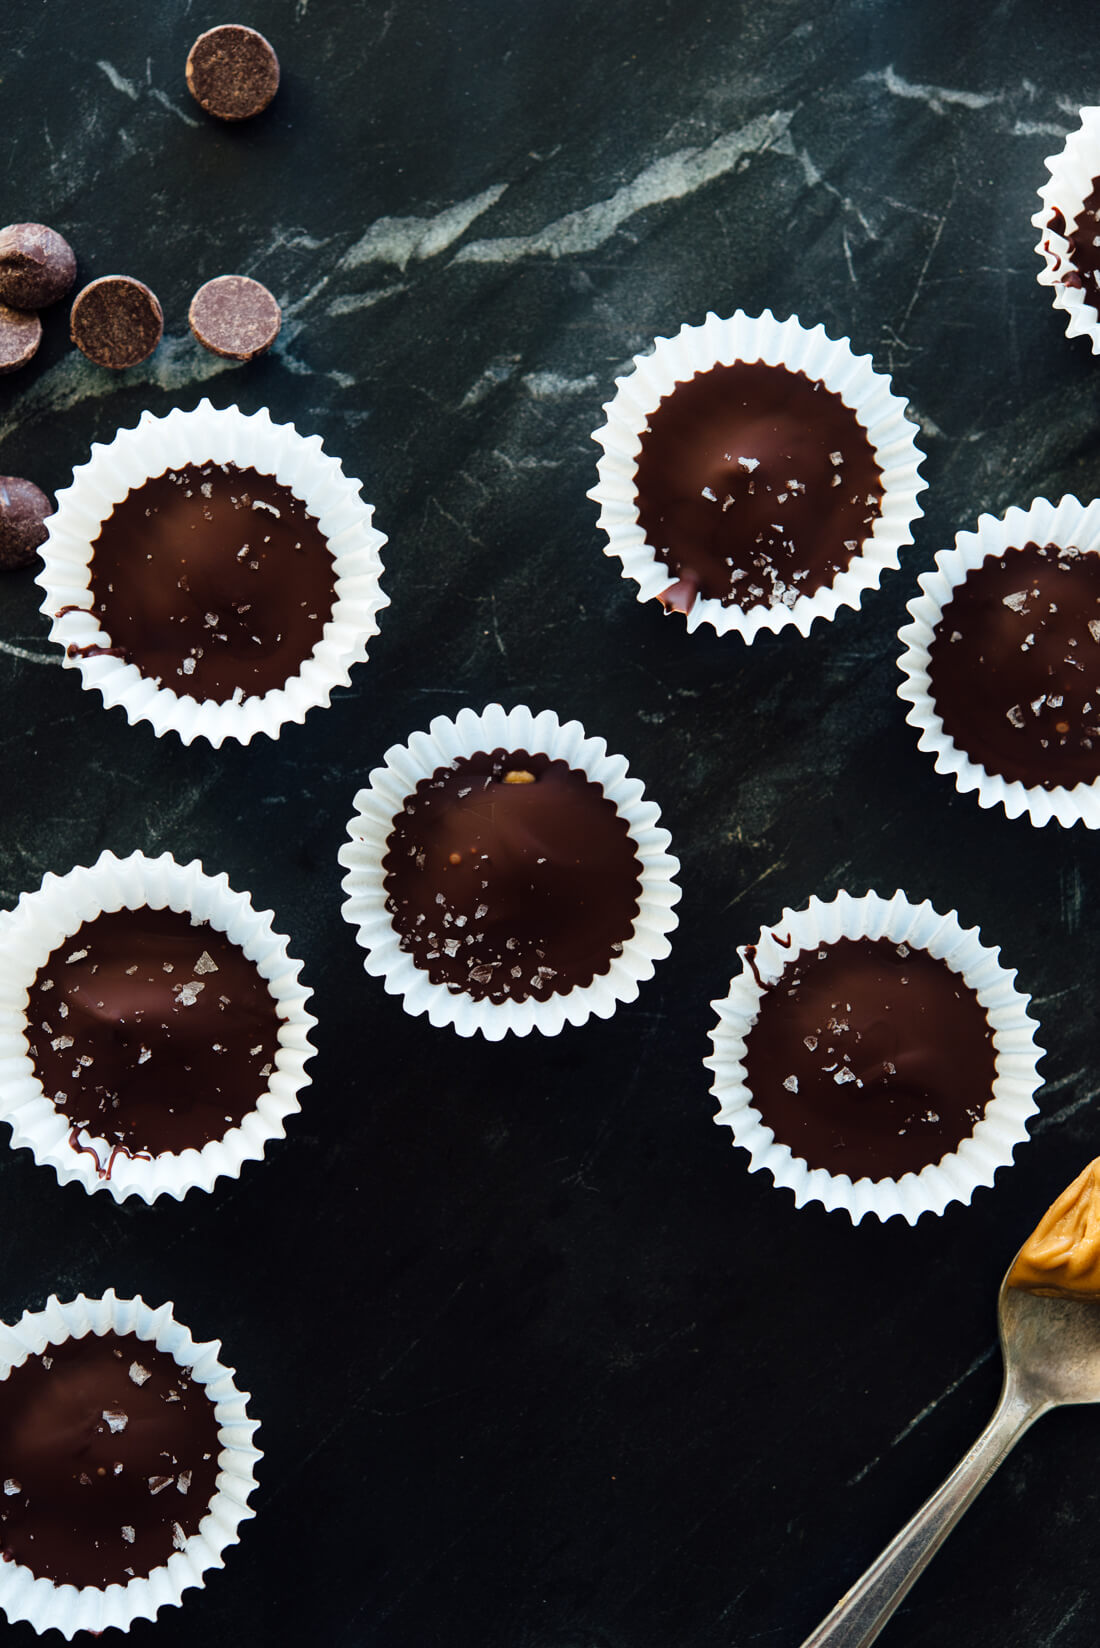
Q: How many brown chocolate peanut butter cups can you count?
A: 8